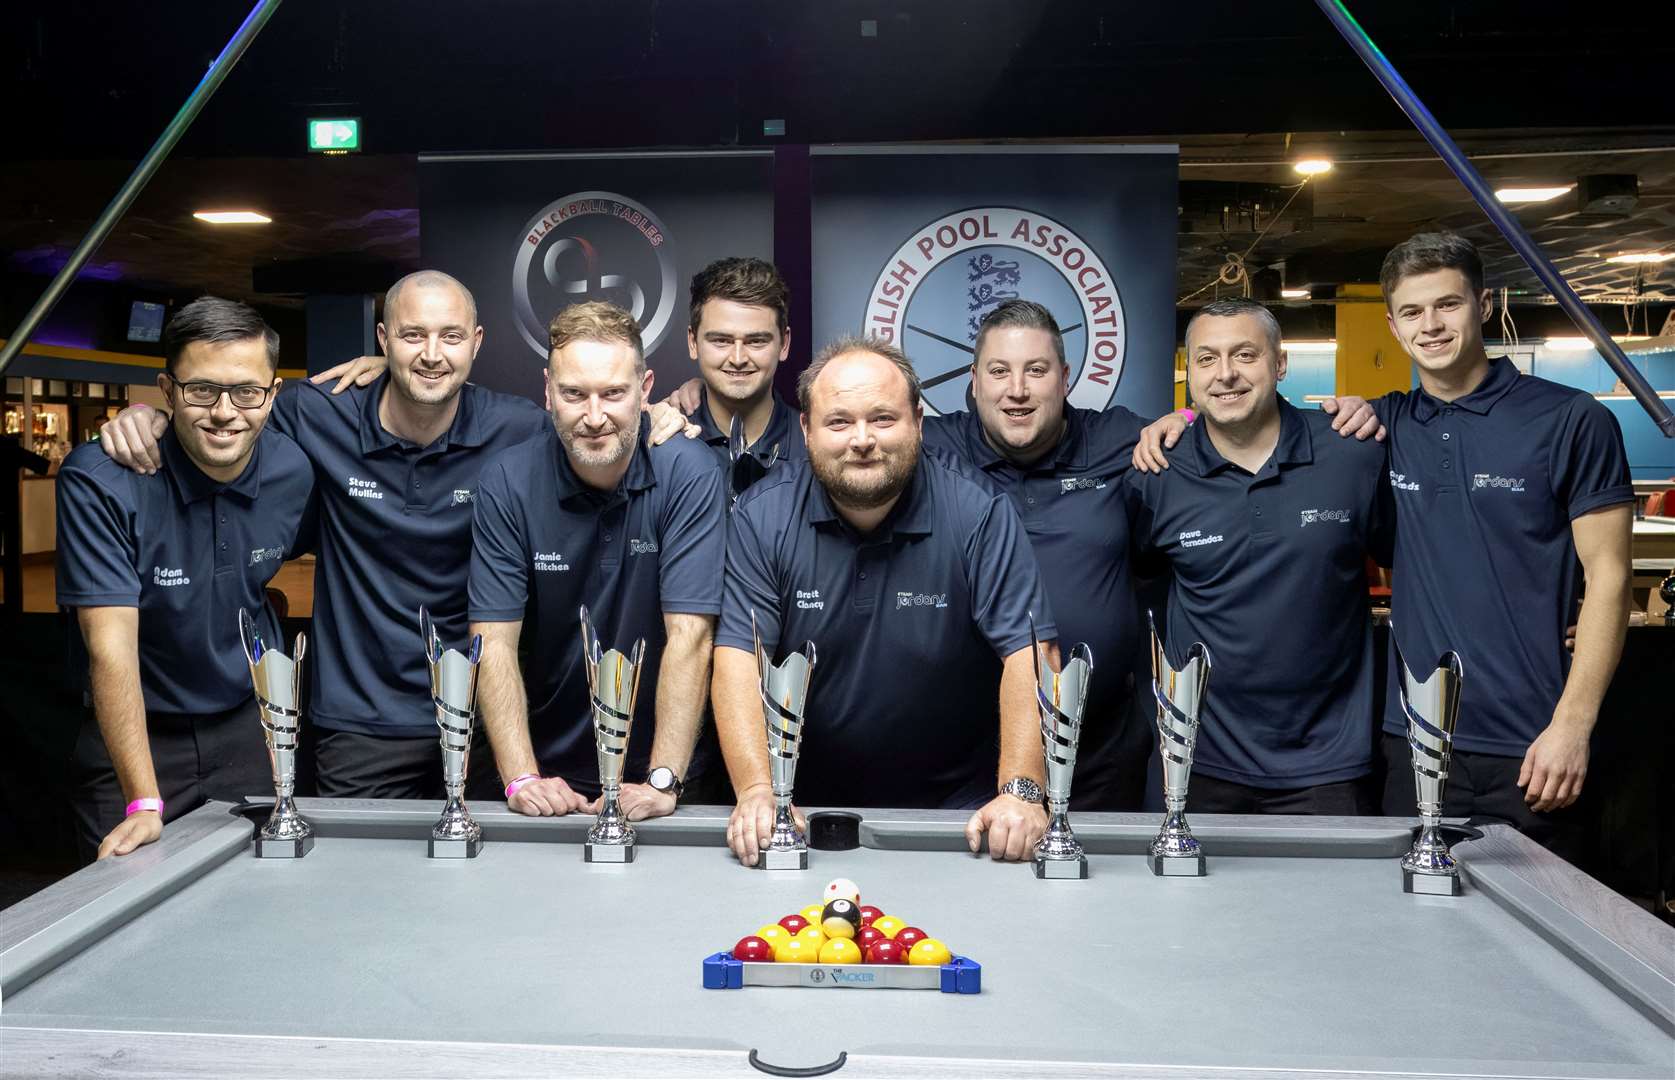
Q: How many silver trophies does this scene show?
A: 8